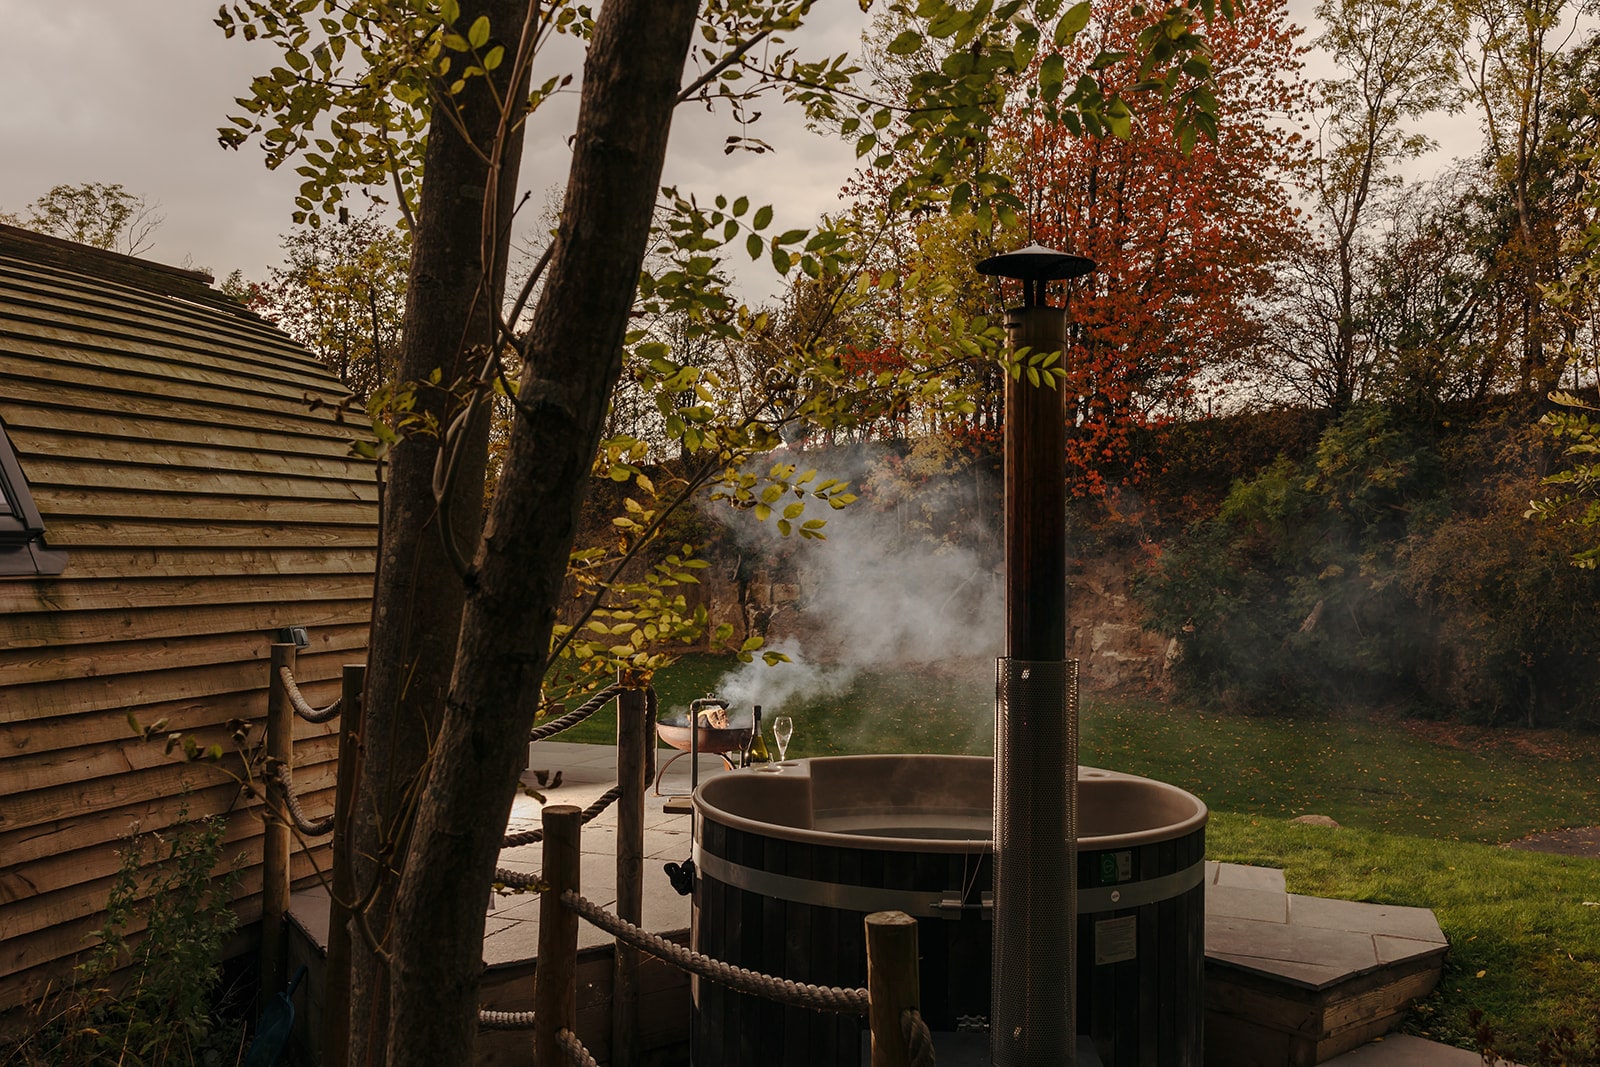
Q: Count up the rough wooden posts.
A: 5